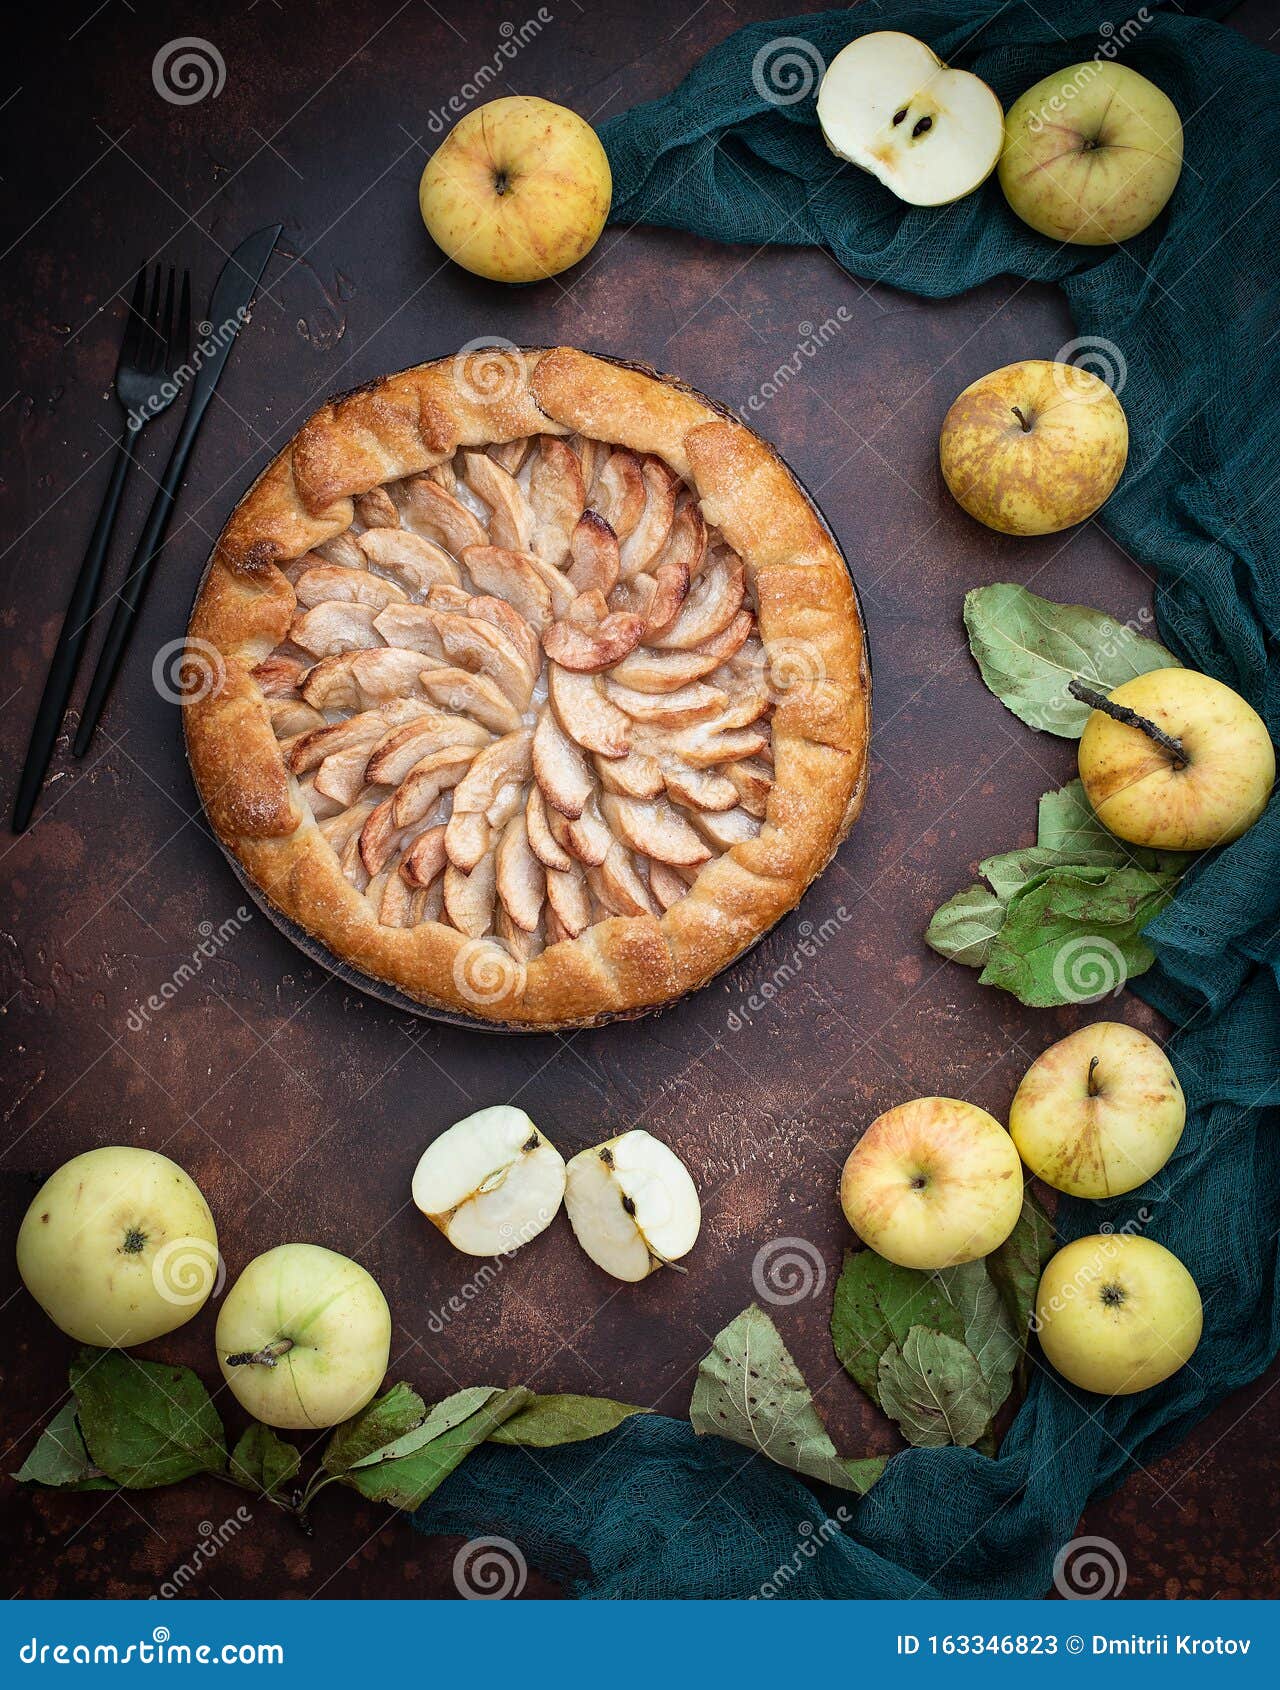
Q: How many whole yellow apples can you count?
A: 9